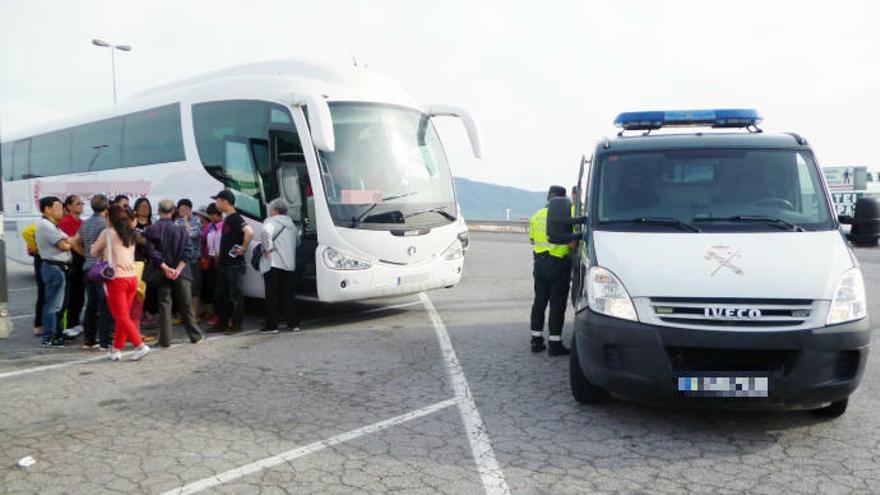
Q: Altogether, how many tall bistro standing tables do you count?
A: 0